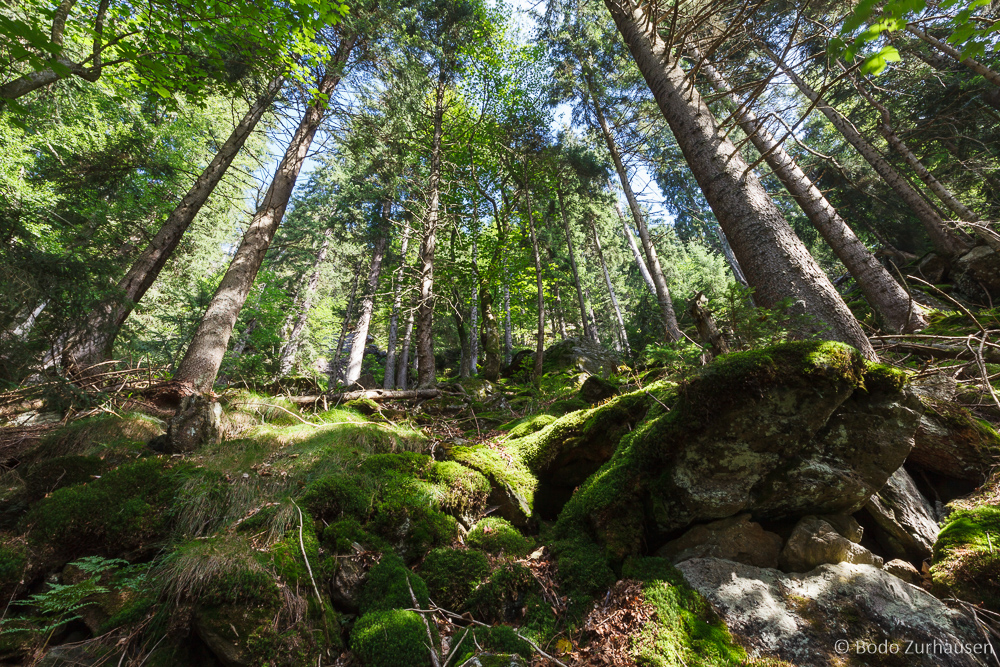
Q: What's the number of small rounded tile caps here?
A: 0